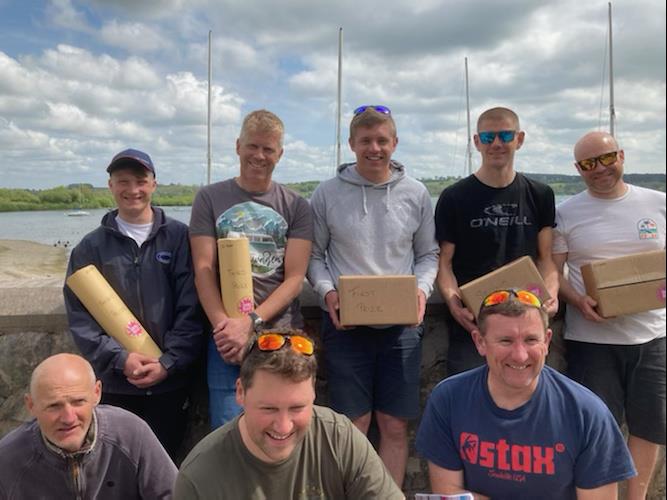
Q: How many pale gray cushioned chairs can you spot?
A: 0